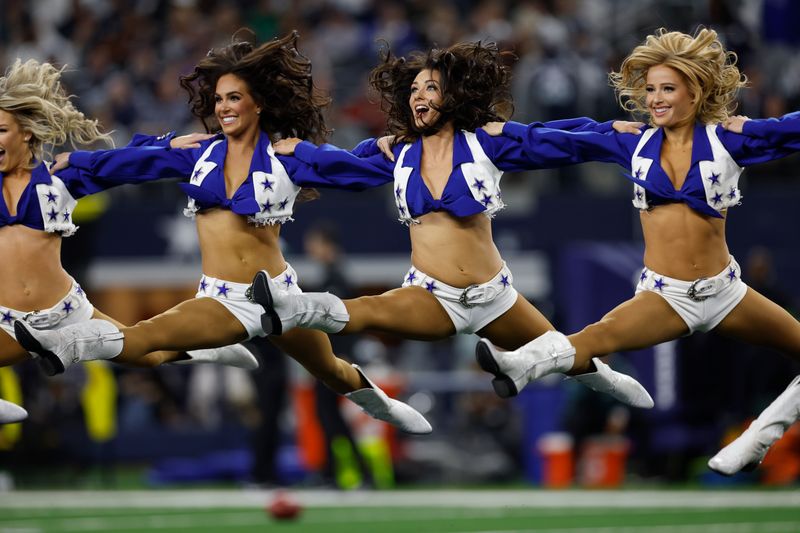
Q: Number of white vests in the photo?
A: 4